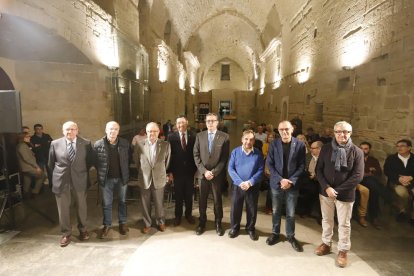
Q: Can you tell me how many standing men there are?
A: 8